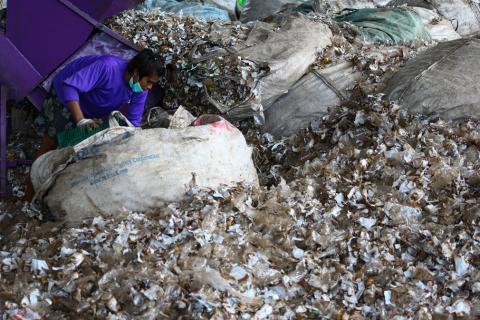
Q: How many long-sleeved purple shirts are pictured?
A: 1